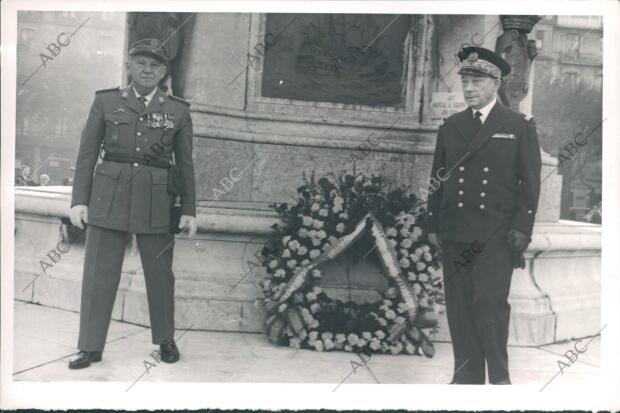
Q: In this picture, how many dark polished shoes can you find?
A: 2